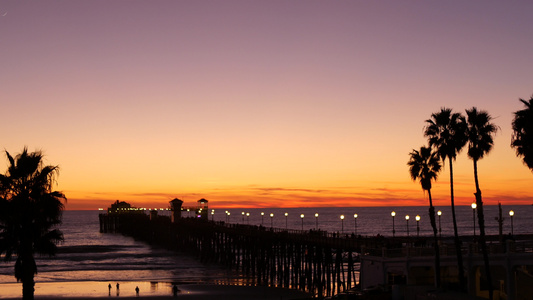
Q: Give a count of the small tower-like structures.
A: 2